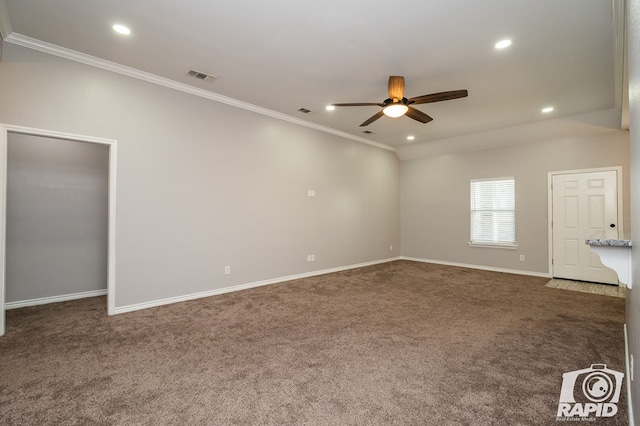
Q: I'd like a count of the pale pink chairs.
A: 0